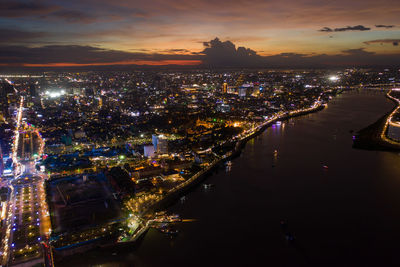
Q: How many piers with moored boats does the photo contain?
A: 1